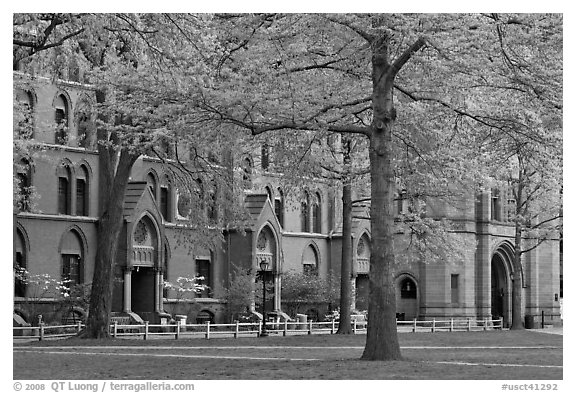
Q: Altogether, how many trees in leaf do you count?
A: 4